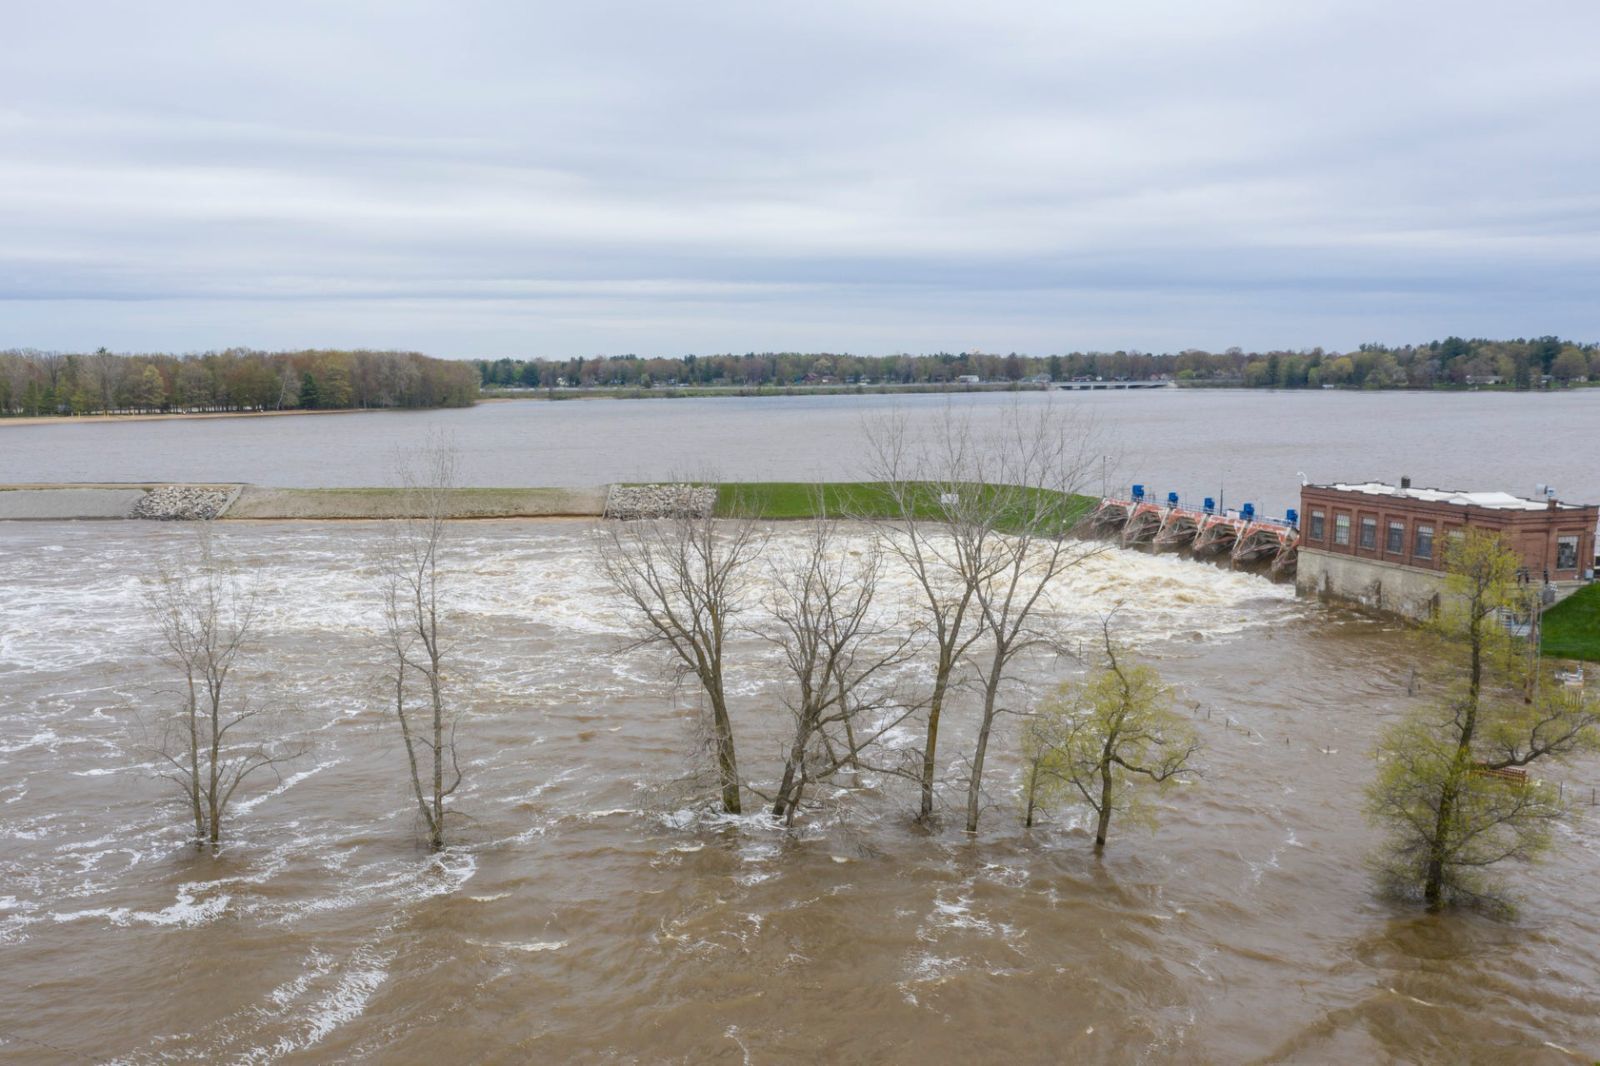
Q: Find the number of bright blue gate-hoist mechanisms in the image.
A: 5